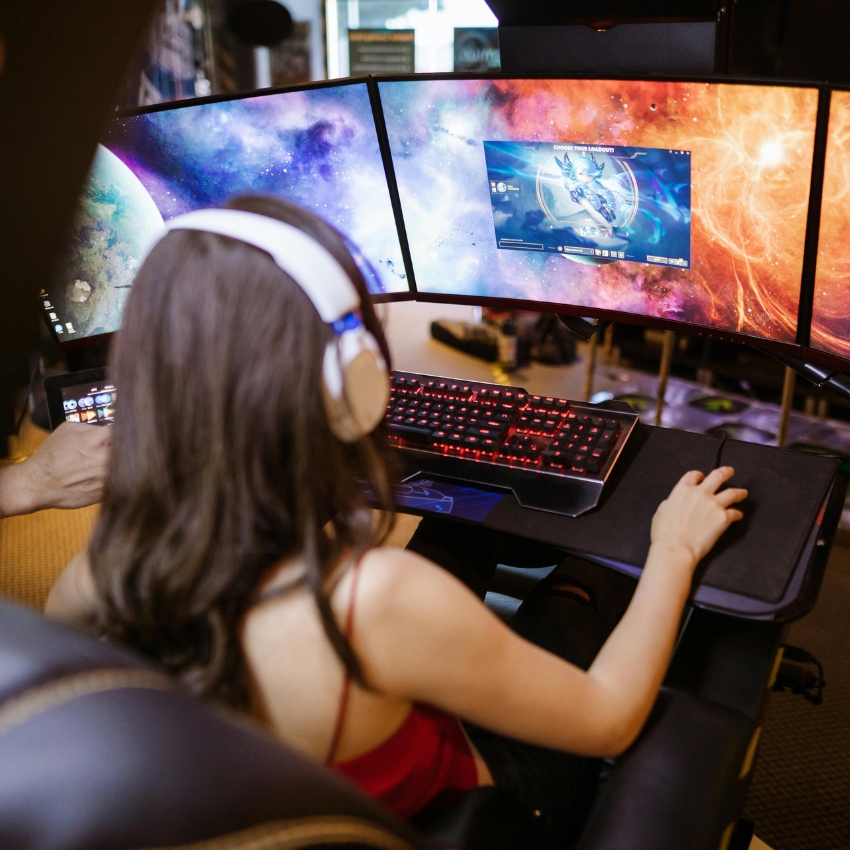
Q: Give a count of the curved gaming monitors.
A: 3